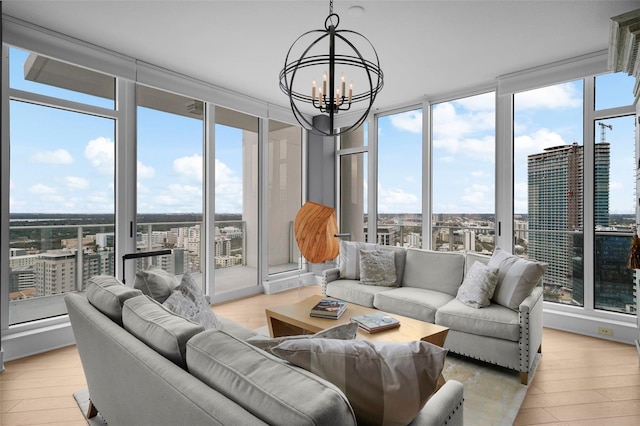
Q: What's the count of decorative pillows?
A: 8